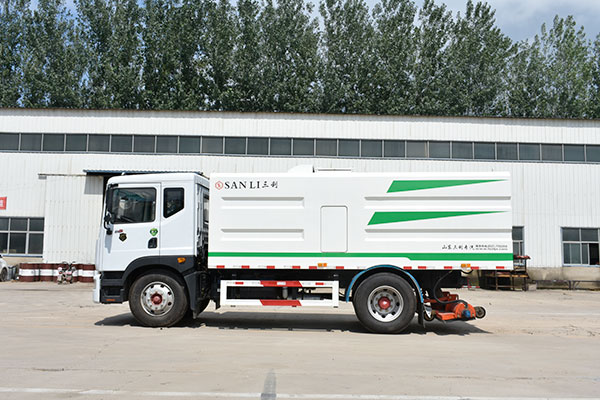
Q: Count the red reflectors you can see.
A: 13